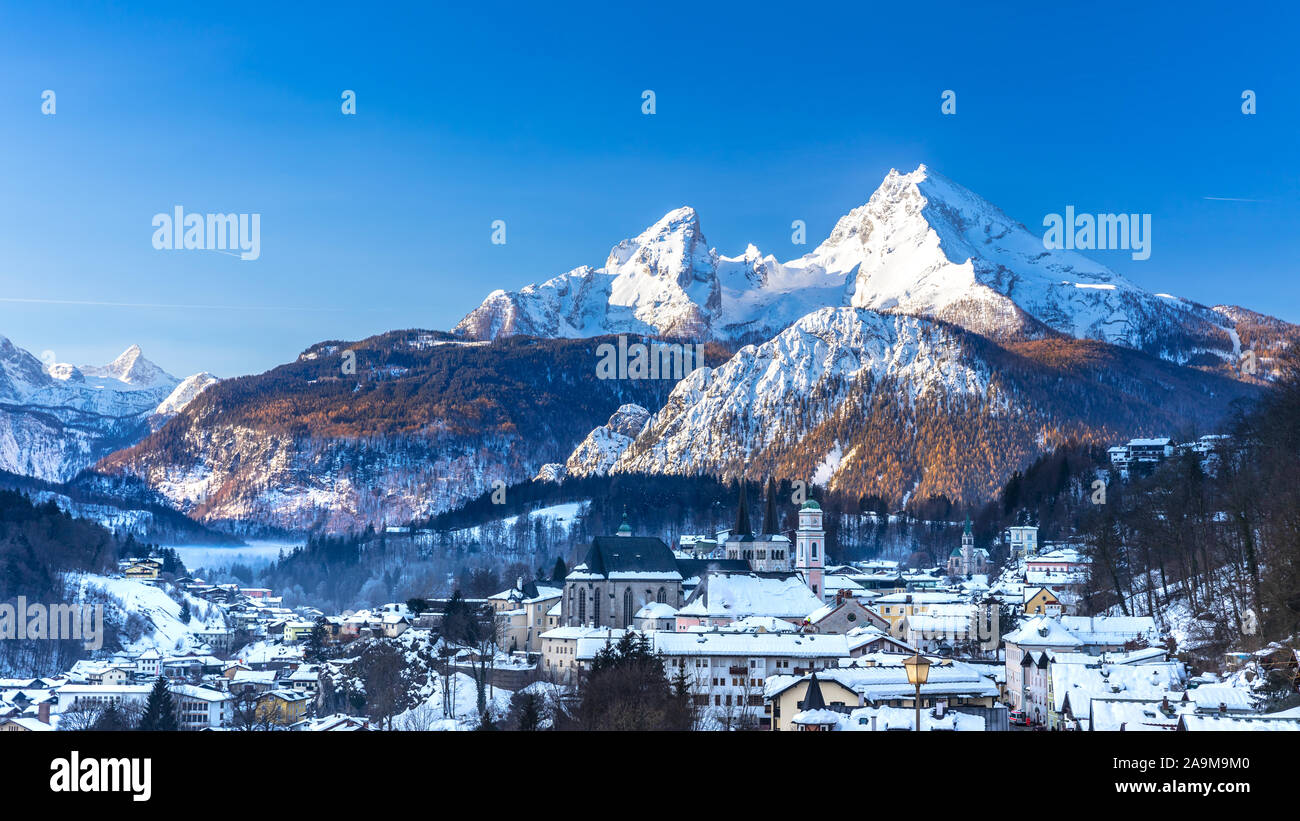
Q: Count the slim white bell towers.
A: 1